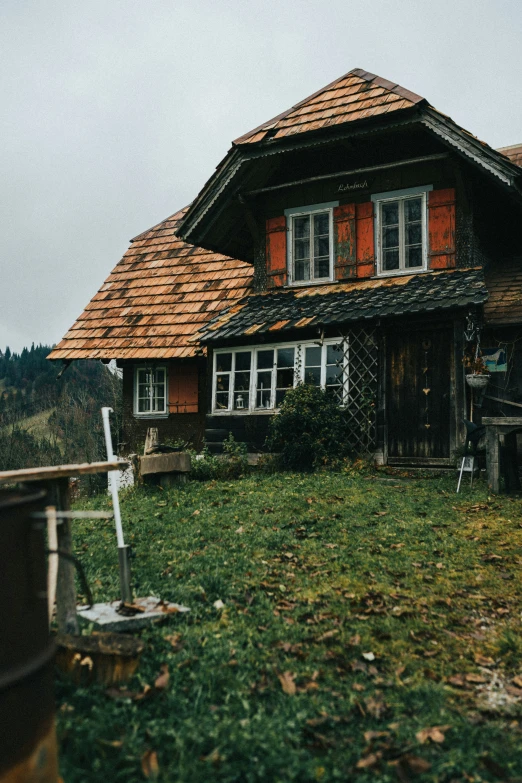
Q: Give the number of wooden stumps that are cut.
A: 1